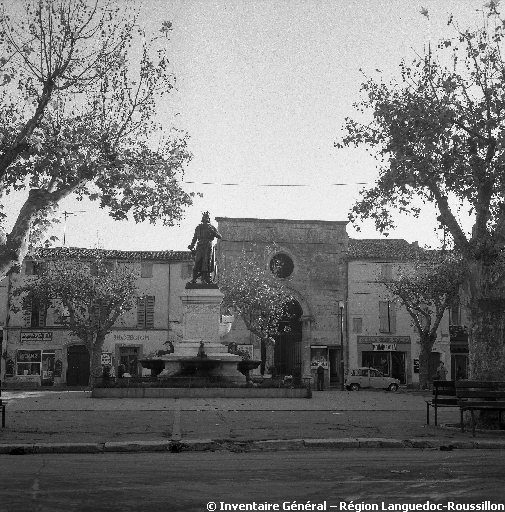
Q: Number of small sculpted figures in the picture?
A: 3